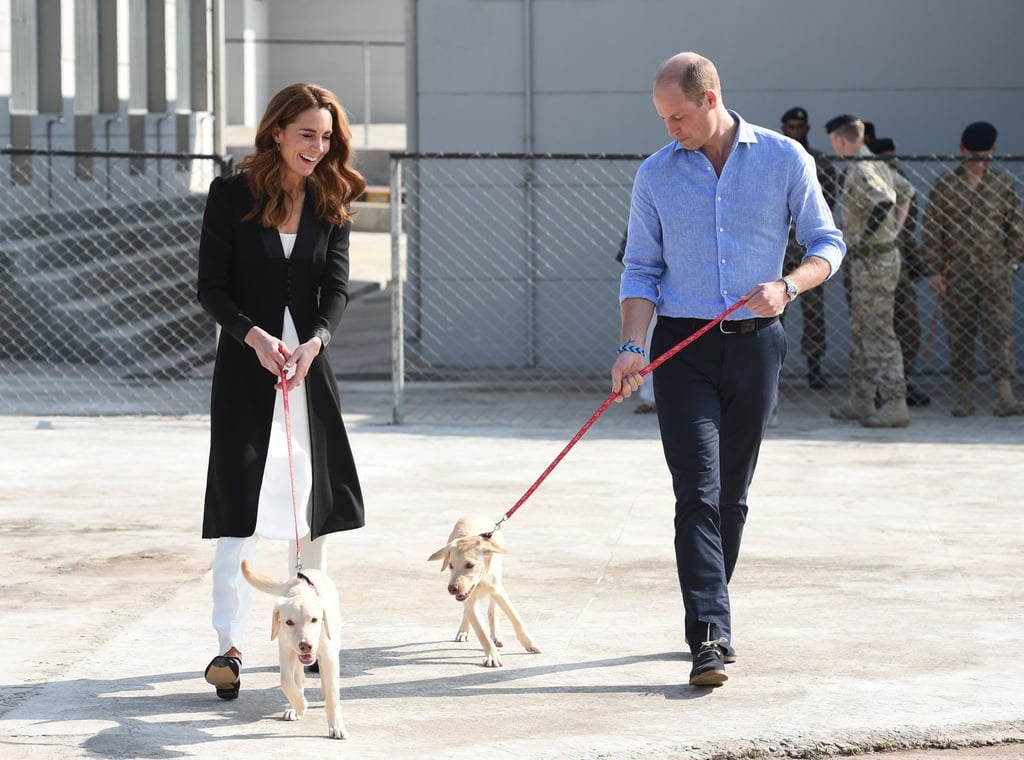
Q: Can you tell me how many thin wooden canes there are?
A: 1